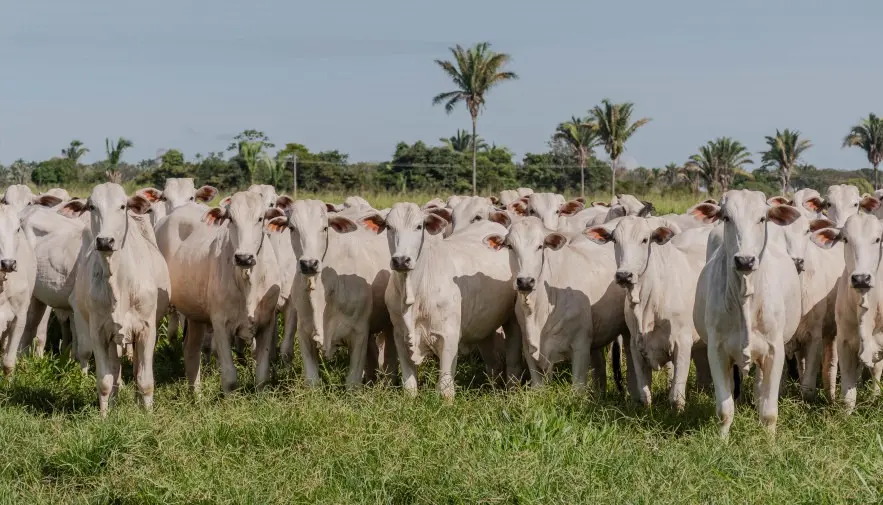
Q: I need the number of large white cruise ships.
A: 0